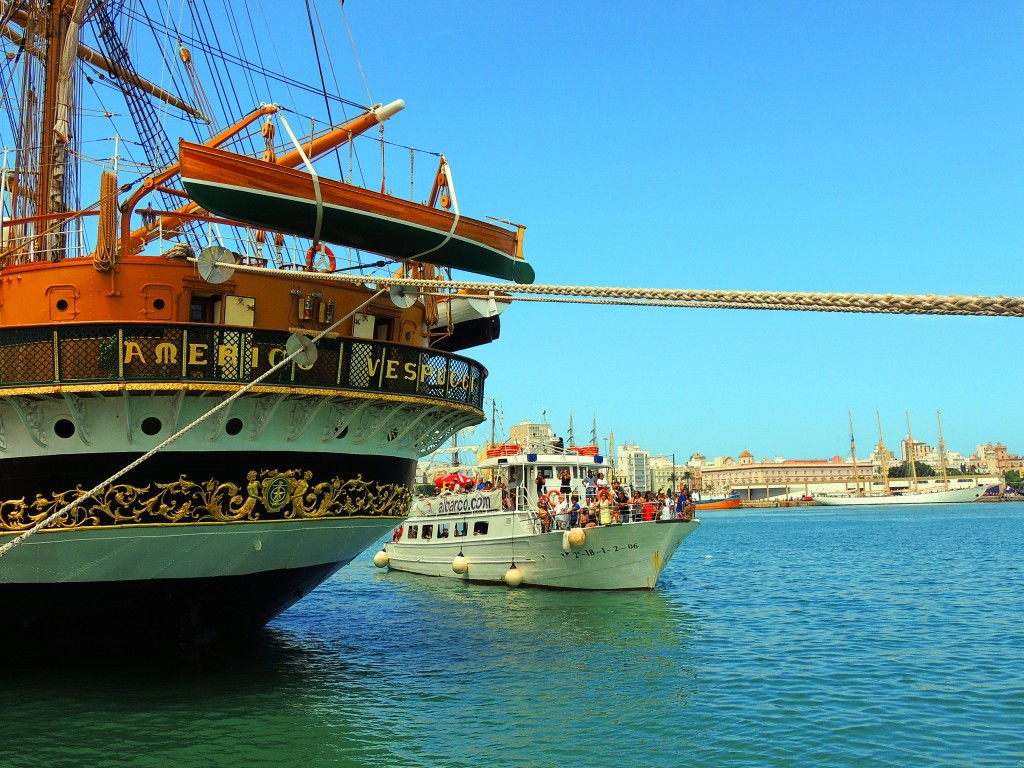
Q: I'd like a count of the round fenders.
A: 4